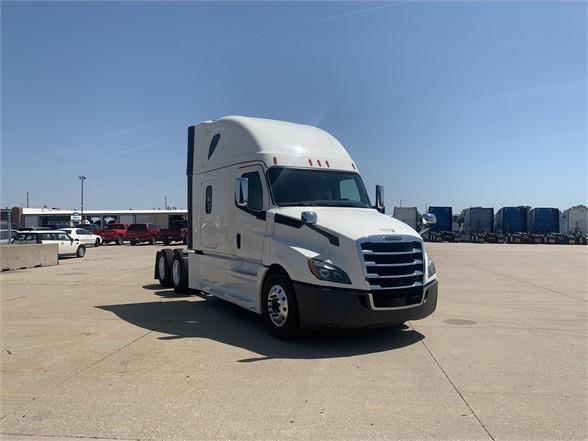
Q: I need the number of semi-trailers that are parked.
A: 6